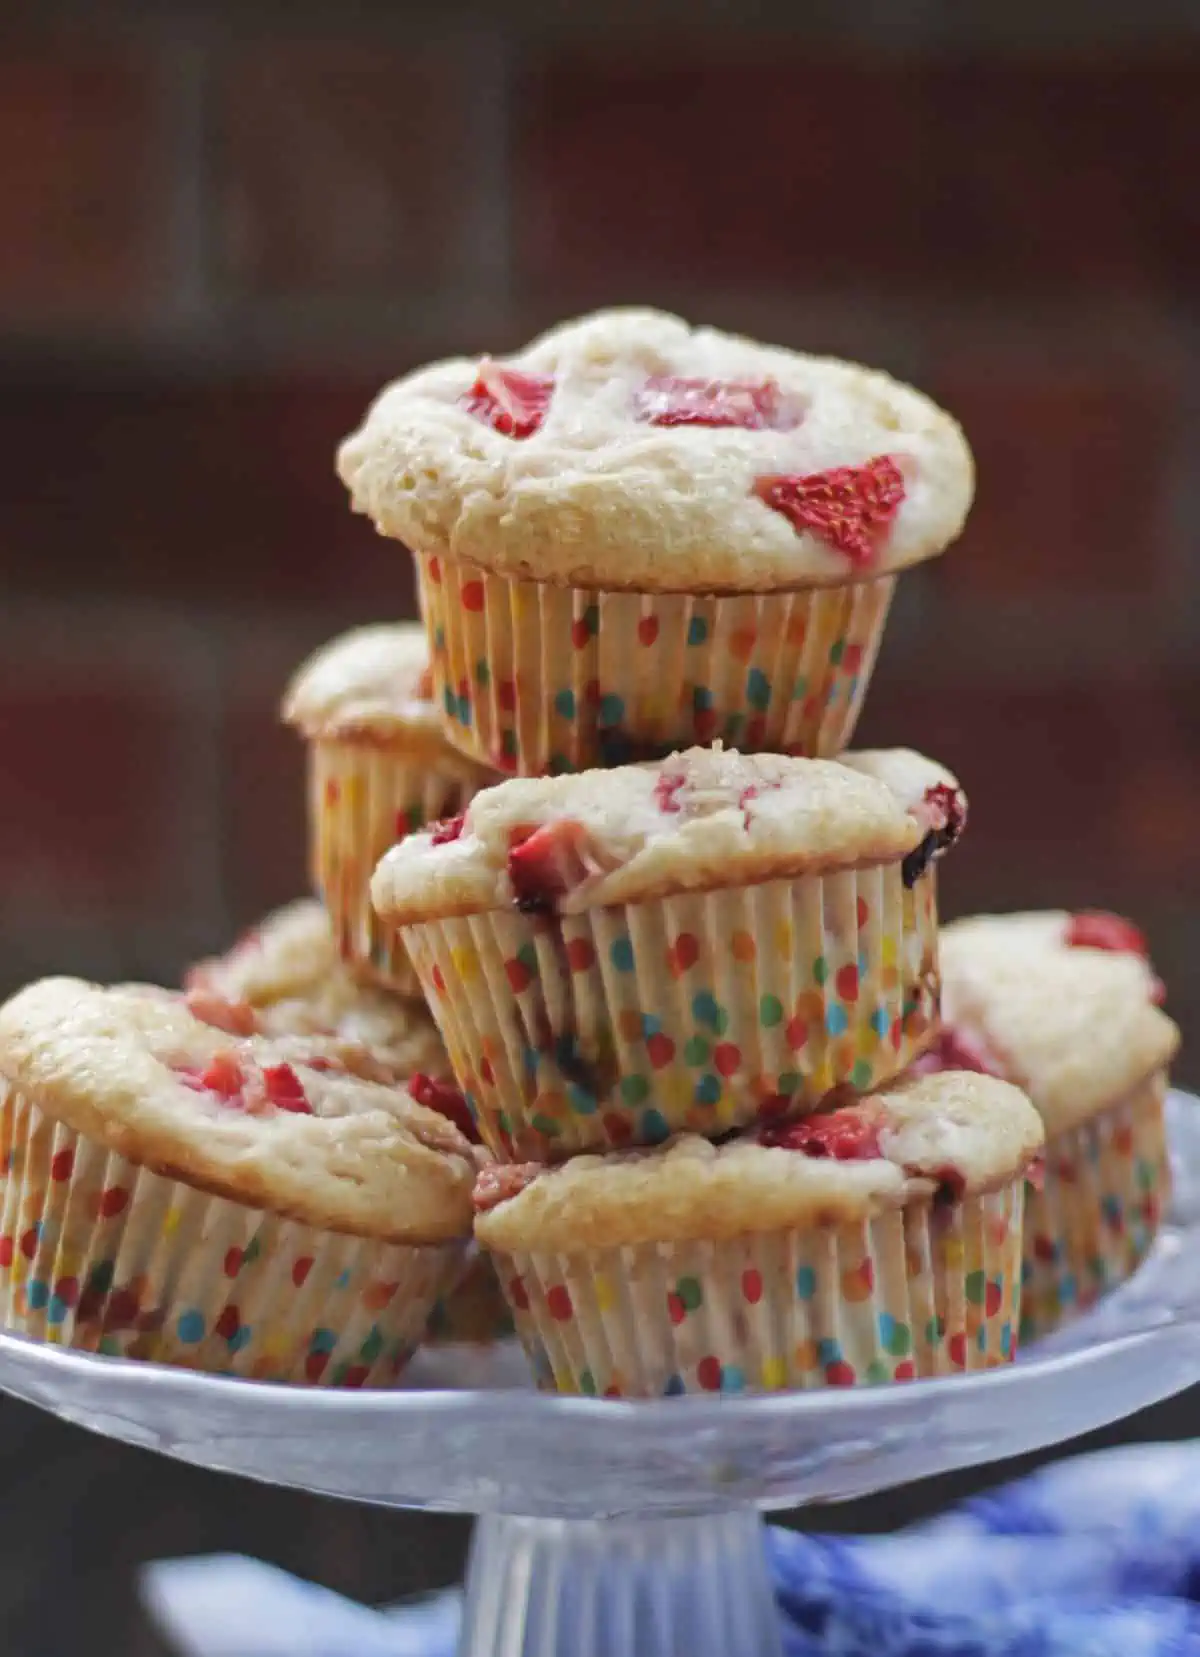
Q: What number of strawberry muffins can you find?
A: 7